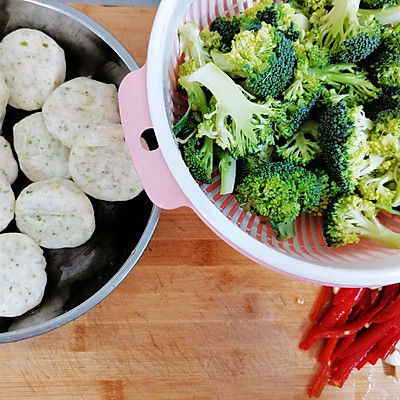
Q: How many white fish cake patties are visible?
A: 9